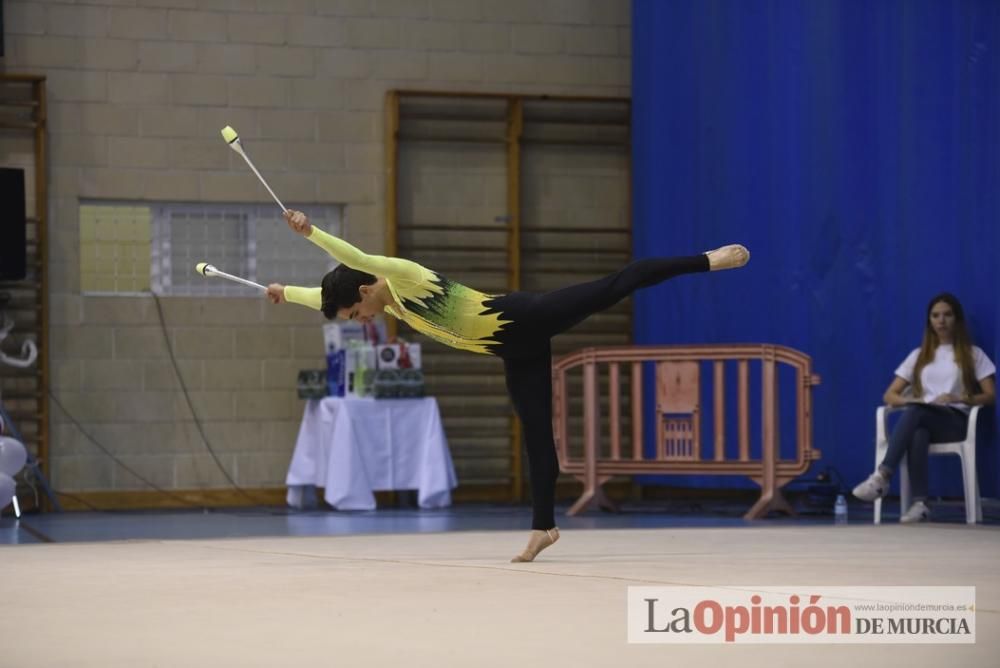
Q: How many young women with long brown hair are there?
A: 1